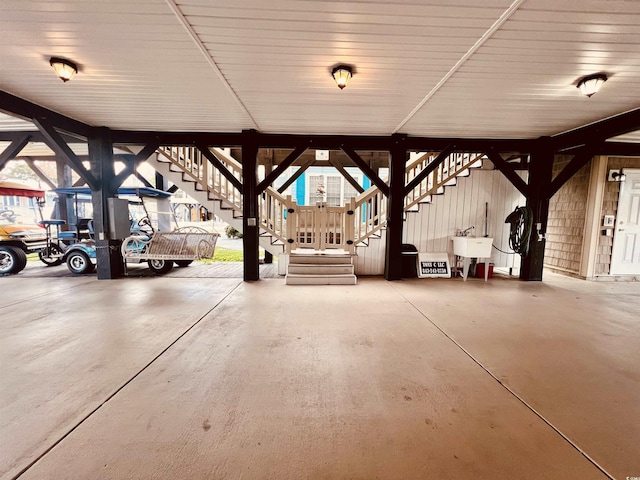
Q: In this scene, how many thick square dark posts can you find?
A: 4